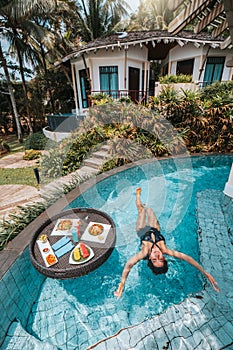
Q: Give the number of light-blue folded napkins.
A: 2